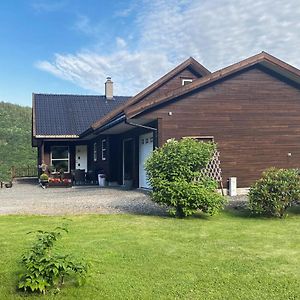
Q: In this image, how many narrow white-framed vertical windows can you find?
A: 2